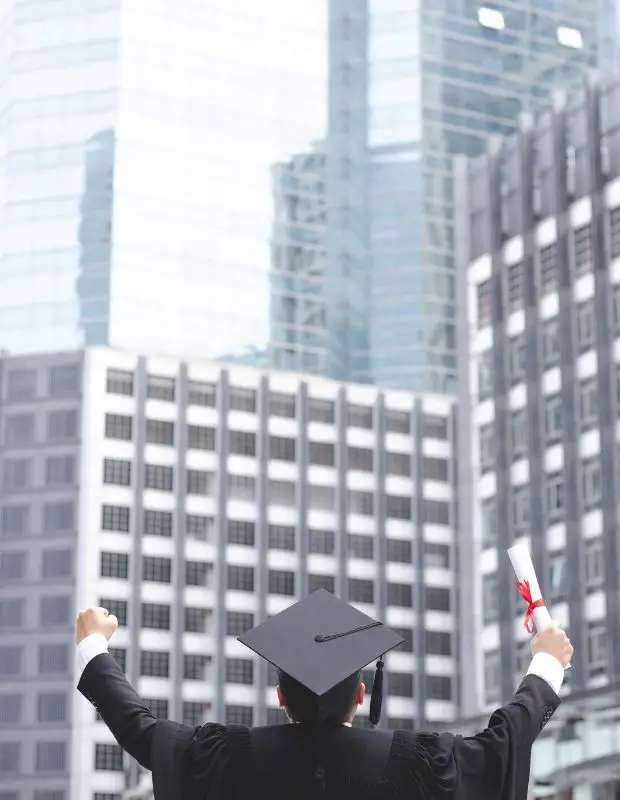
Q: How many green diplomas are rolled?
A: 0